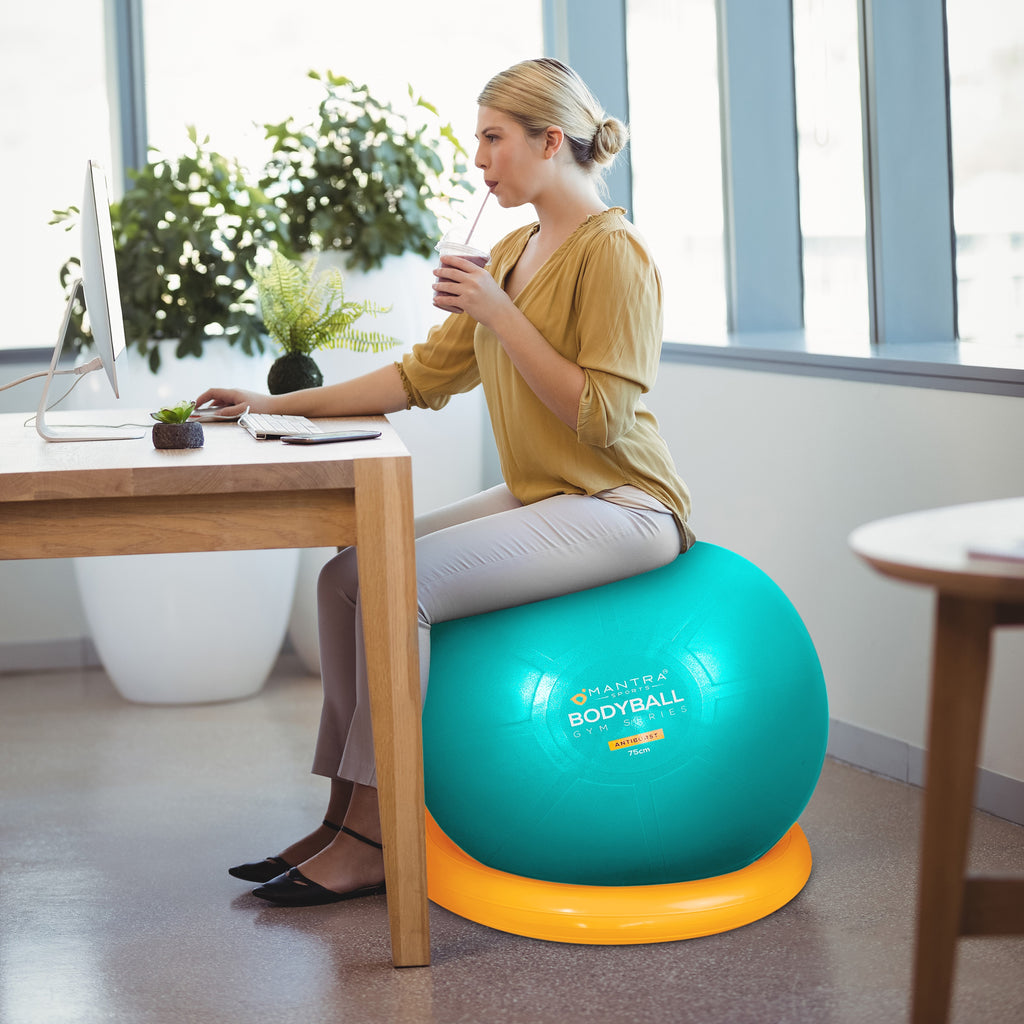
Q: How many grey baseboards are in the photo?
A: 2